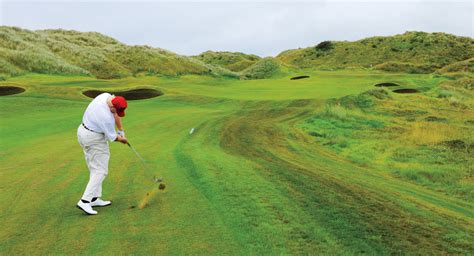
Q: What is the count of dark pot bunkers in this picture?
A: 5